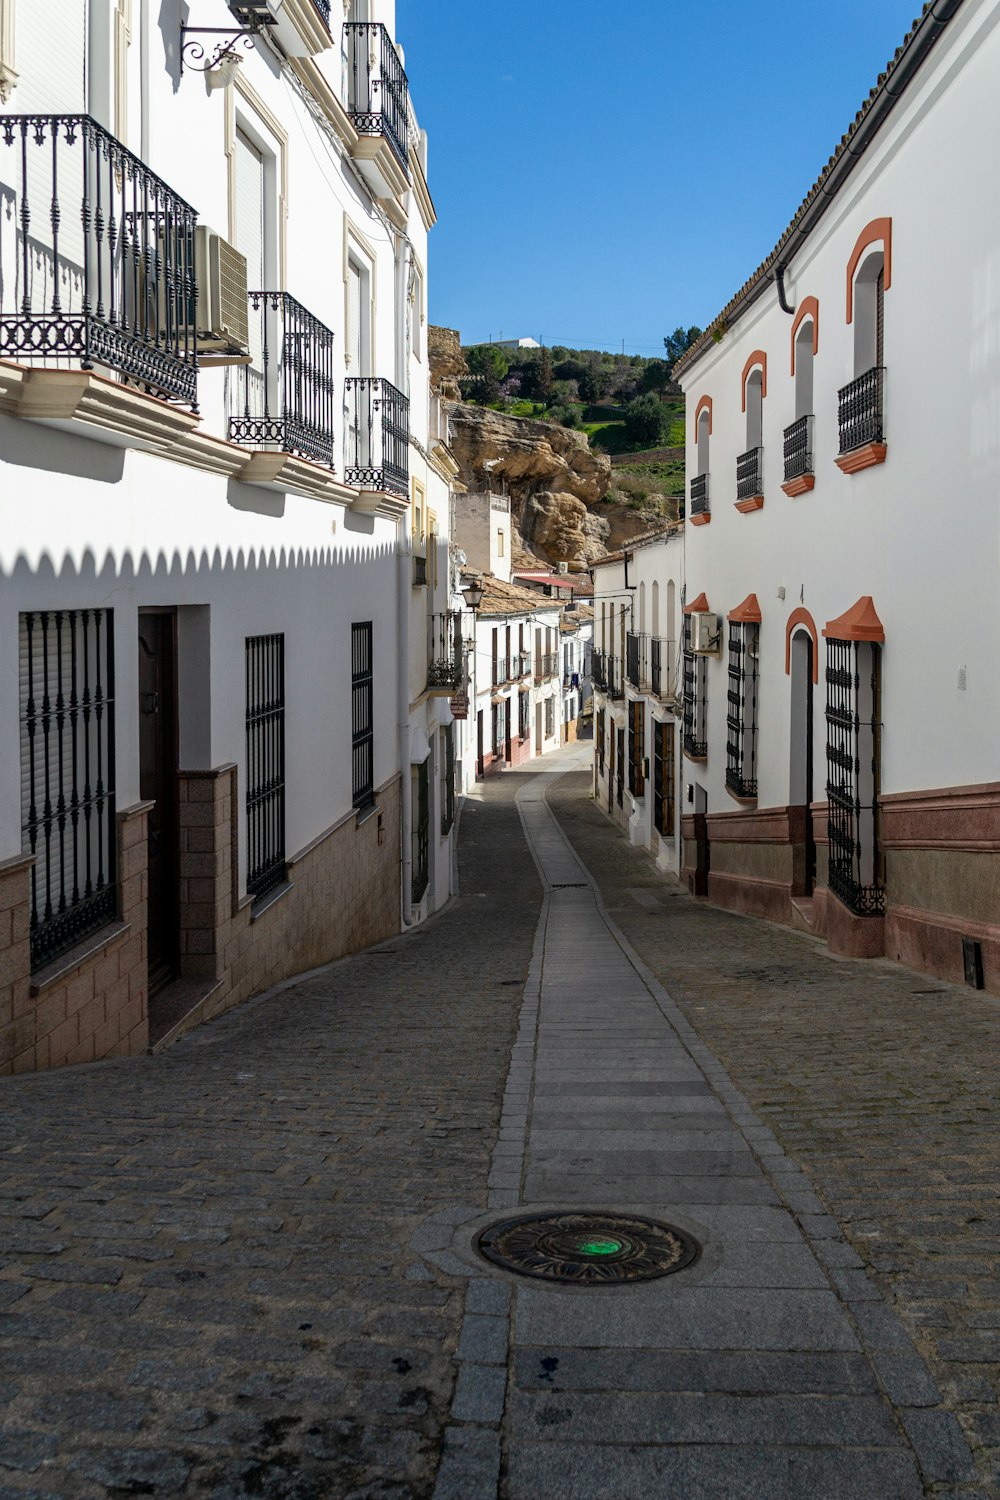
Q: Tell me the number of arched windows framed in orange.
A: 4